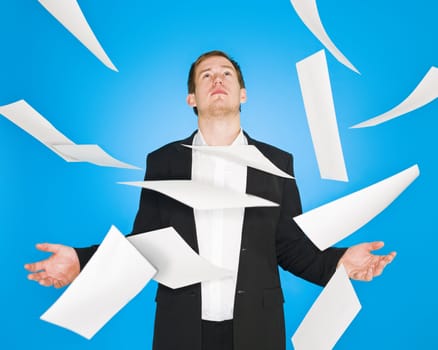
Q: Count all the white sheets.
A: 12